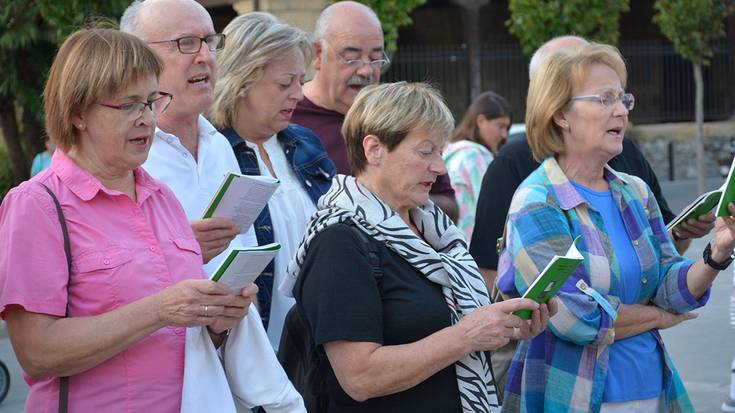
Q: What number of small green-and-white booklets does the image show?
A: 5